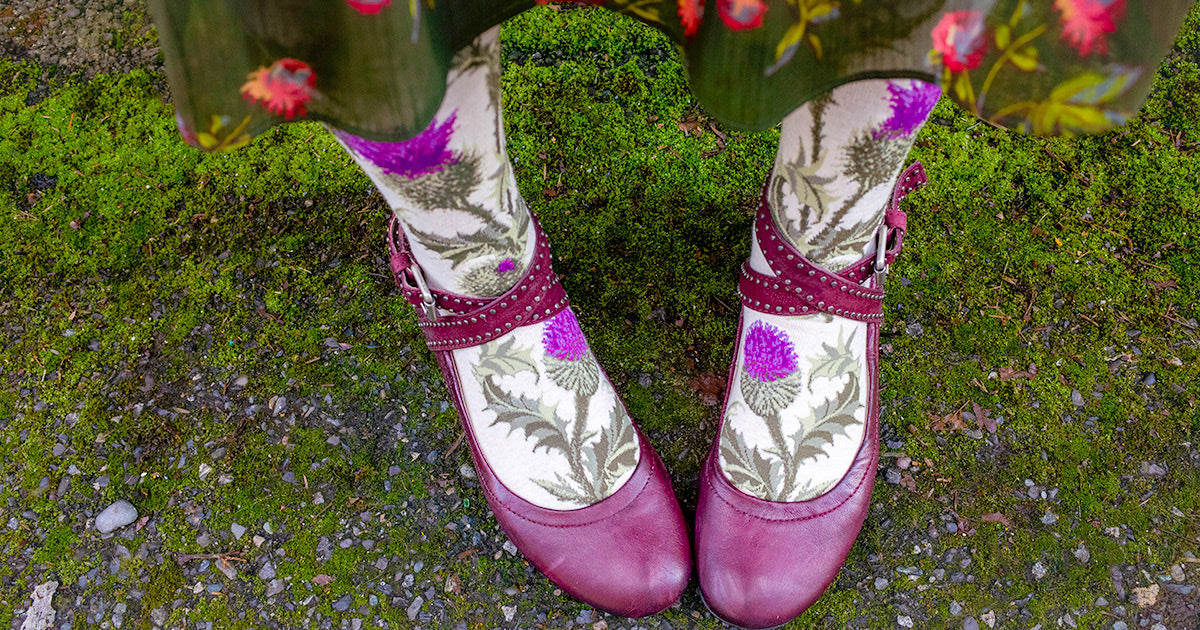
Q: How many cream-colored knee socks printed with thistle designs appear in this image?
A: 2